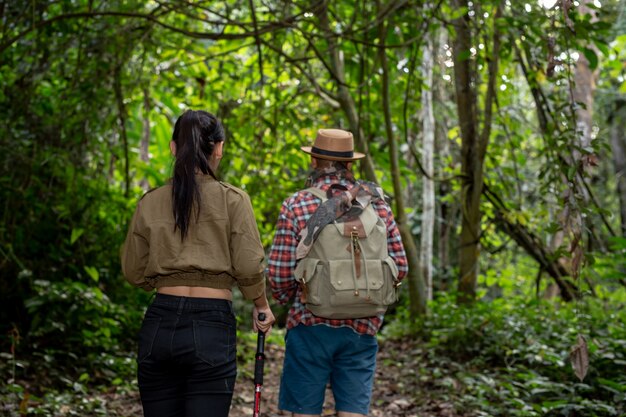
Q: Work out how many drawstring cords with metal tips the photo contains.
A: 2